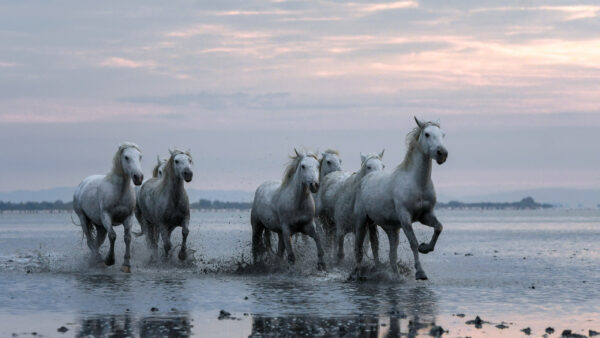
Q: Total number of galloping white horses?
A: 7